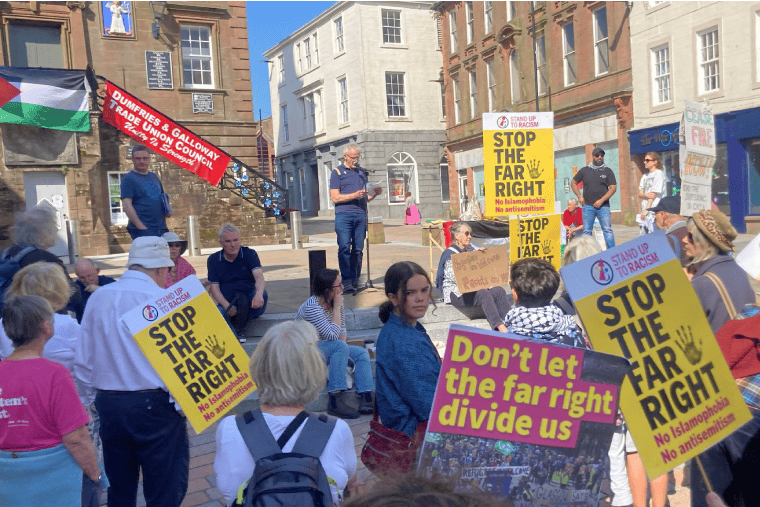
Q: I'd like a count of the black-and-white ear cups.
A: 0